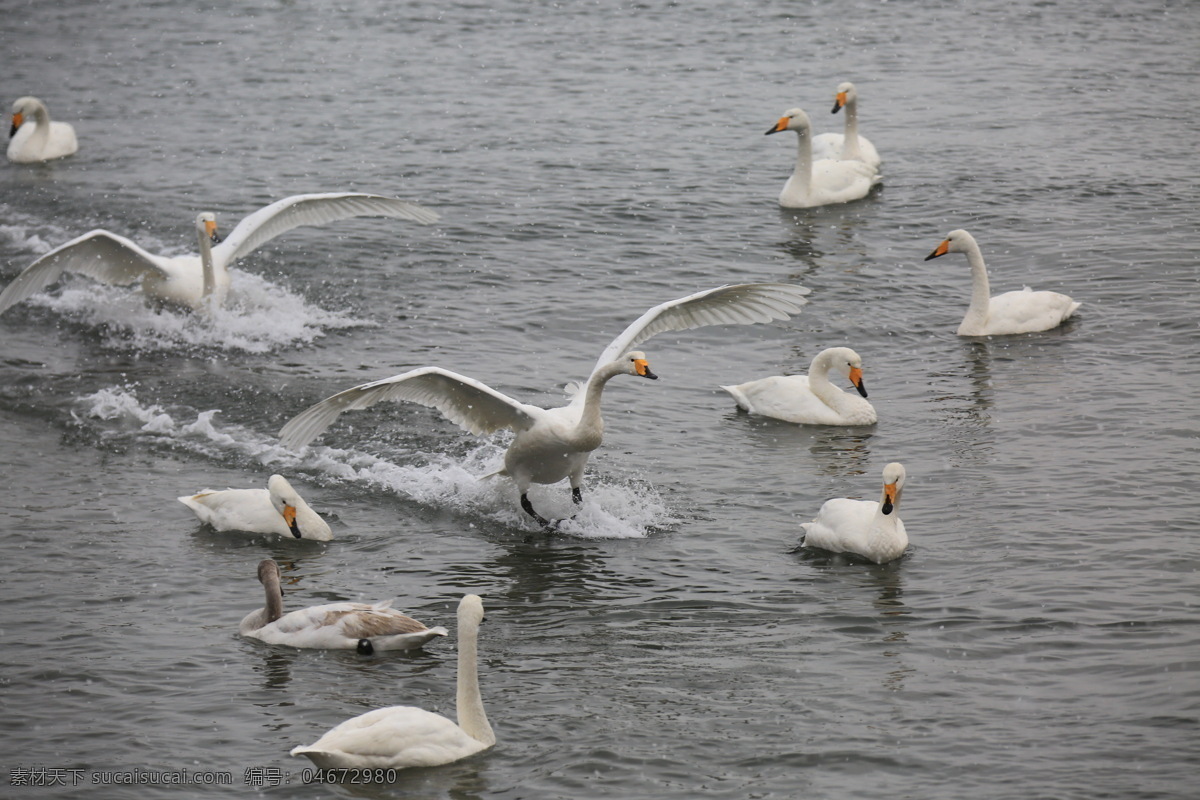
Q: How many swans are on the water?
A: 11